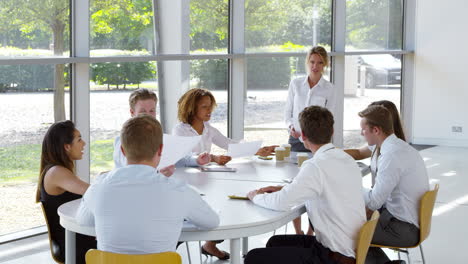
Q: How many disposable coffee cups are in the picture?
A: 3